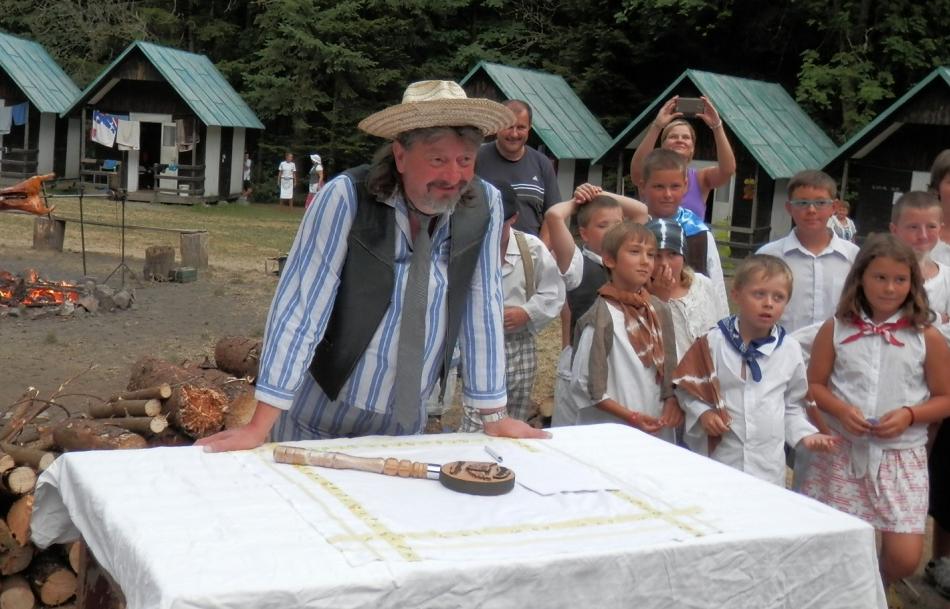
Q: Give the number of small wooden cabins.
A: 5